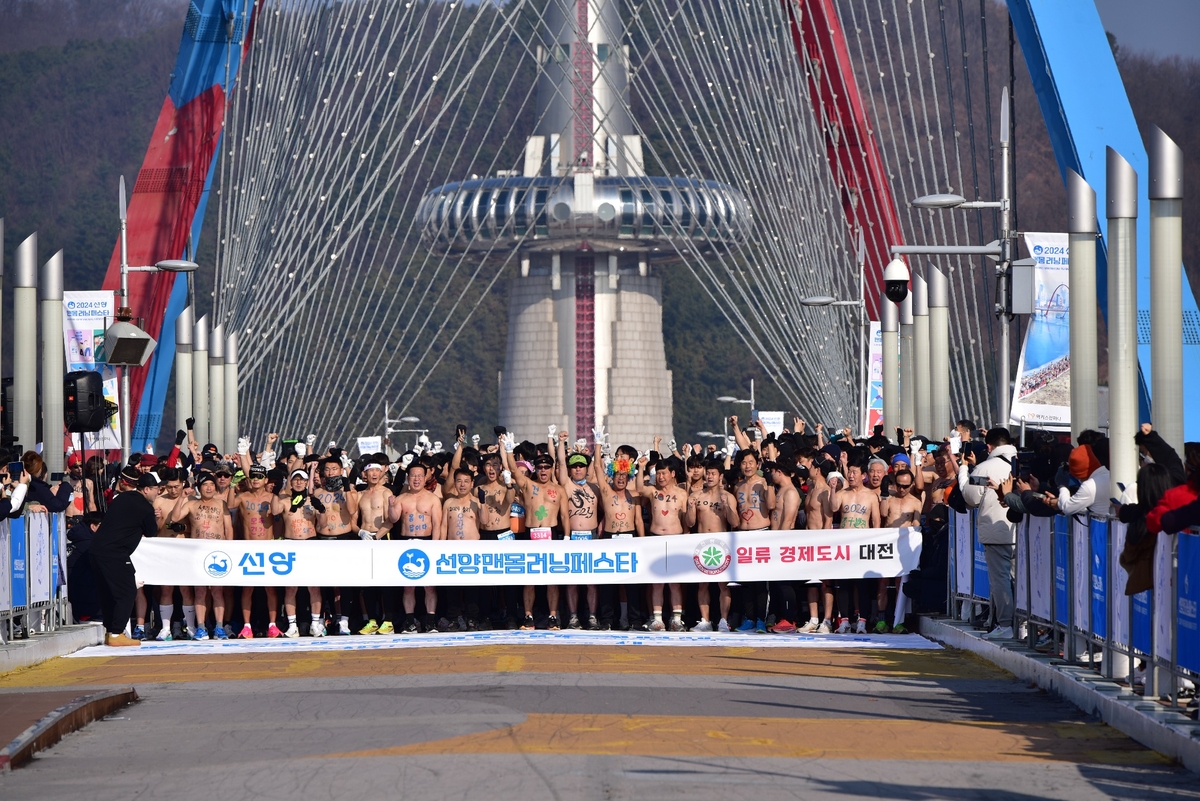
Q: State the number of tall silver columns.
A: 14